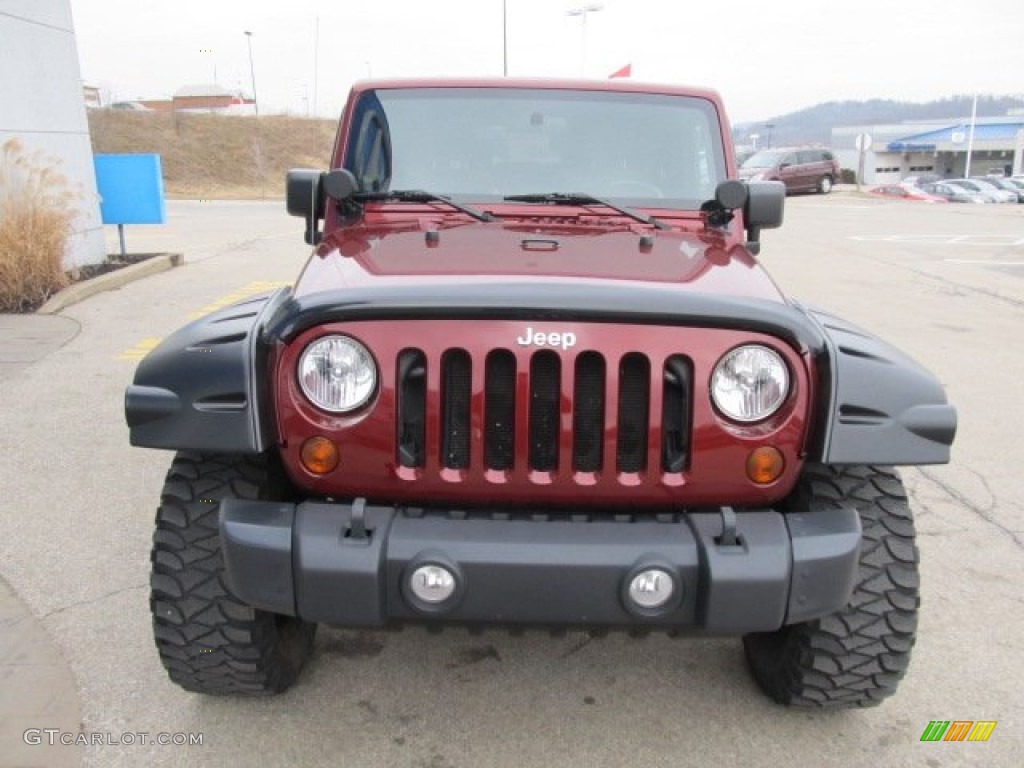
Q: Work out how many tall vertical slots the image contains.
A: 7